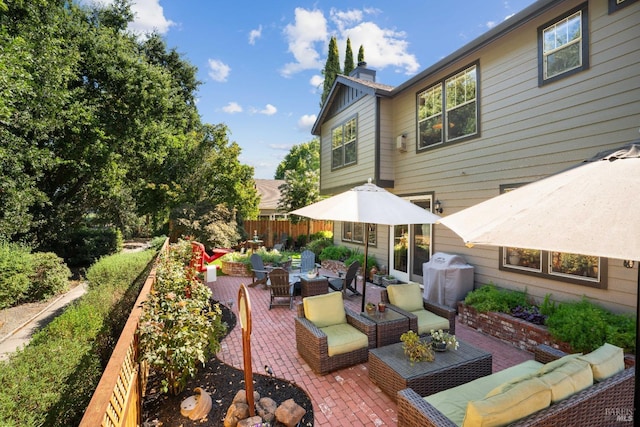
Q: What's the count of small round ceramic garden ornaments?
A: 1